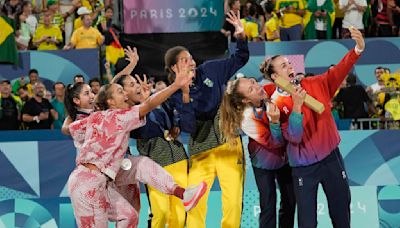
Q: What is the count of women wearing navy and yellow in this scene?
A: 2